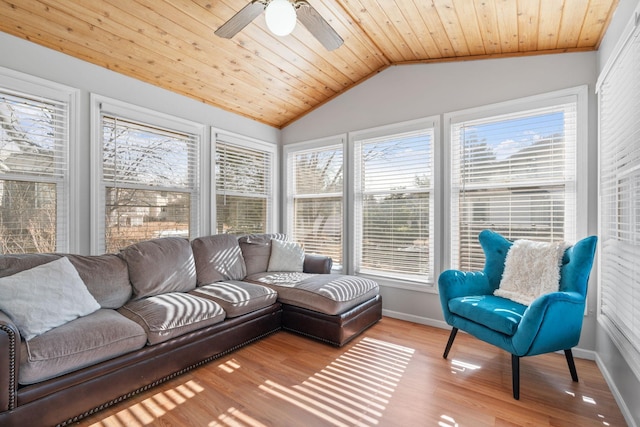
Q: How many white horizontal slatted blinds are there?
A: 7